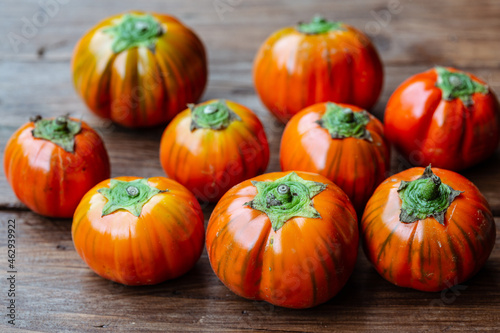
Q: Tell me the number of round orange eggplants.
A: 9